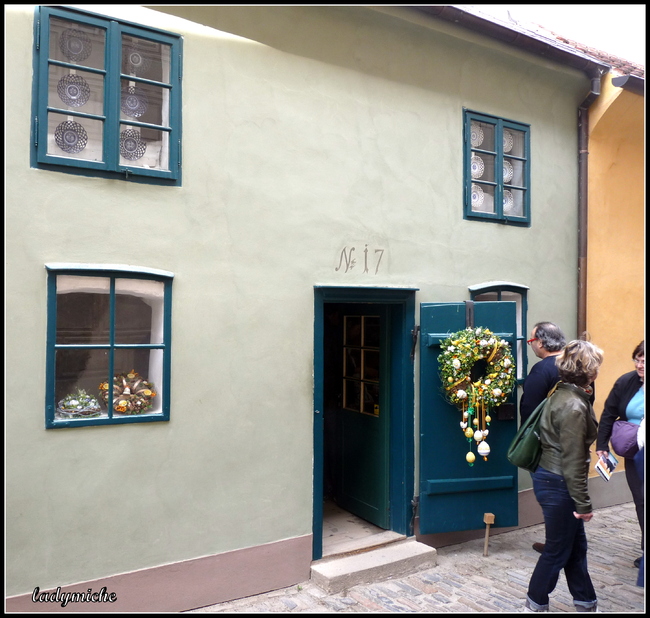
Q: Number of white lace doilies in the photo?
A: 12